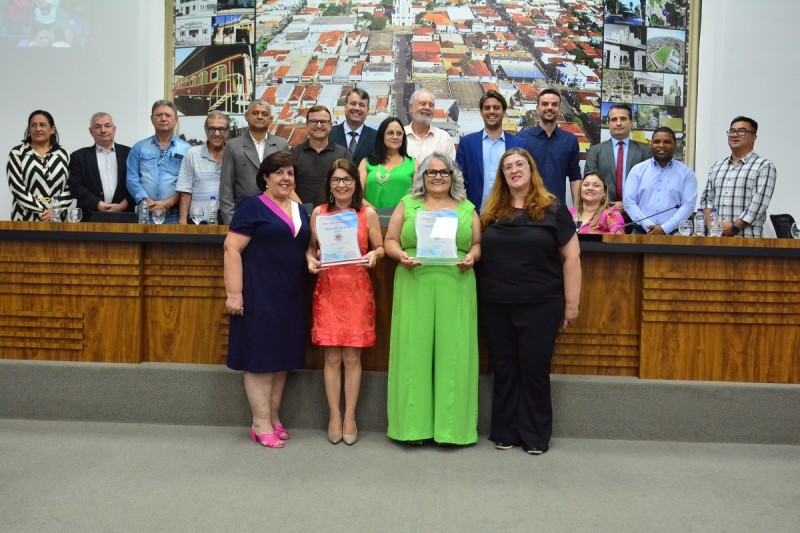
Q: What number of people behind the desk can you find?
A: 15